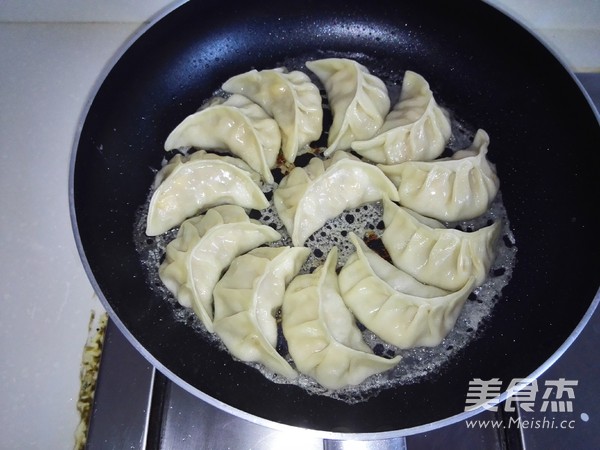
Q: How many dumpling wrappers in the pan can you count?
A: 12